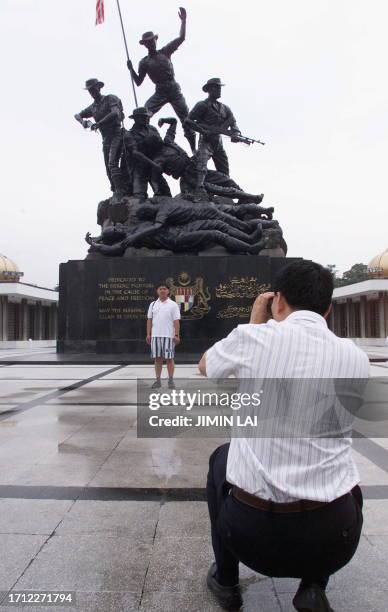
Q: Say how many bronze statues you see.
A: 7